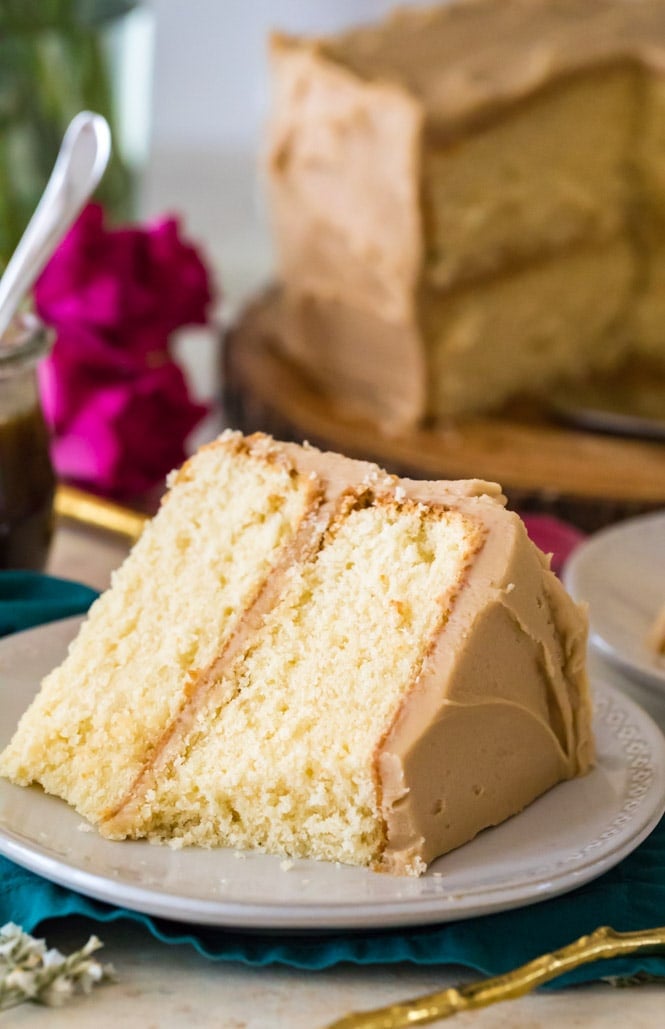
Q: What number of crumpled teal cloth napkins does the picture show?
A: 1